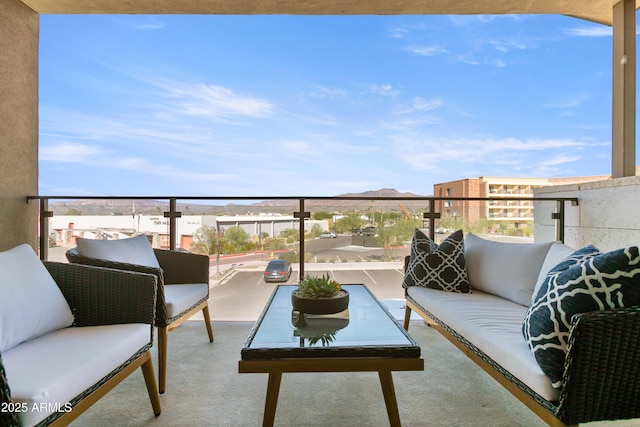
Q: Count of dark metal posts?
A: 5